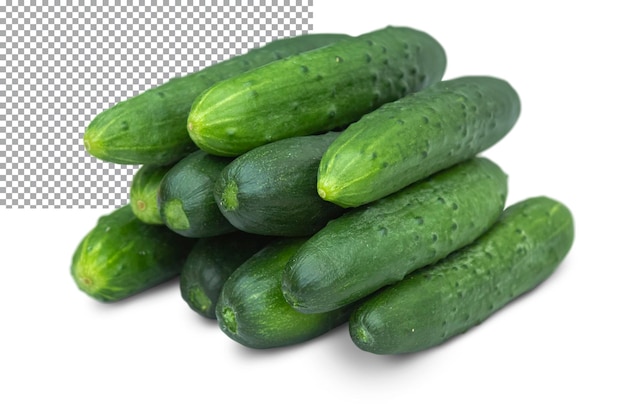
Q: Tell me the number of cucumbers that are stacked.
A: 11